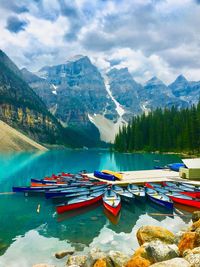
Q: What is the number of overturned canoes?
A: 2